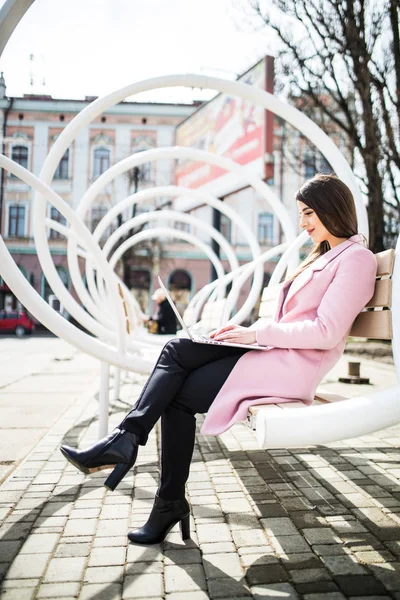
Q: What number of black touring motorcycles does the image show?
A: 0